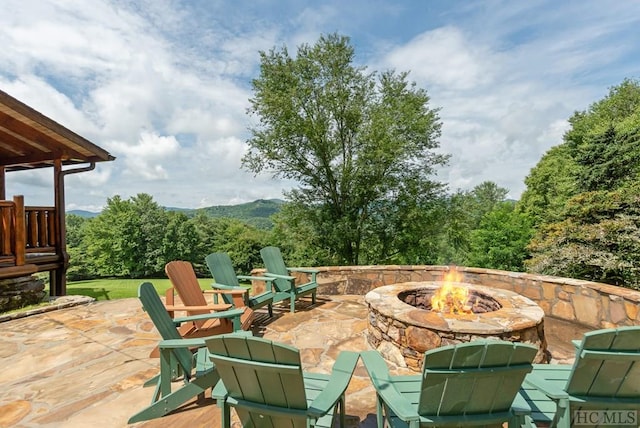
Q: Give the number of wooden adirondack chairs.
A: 7